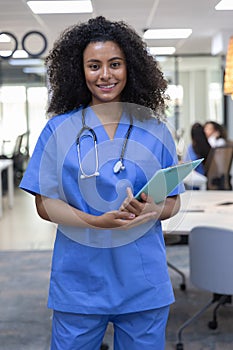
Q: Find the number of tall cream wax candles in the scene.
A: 0